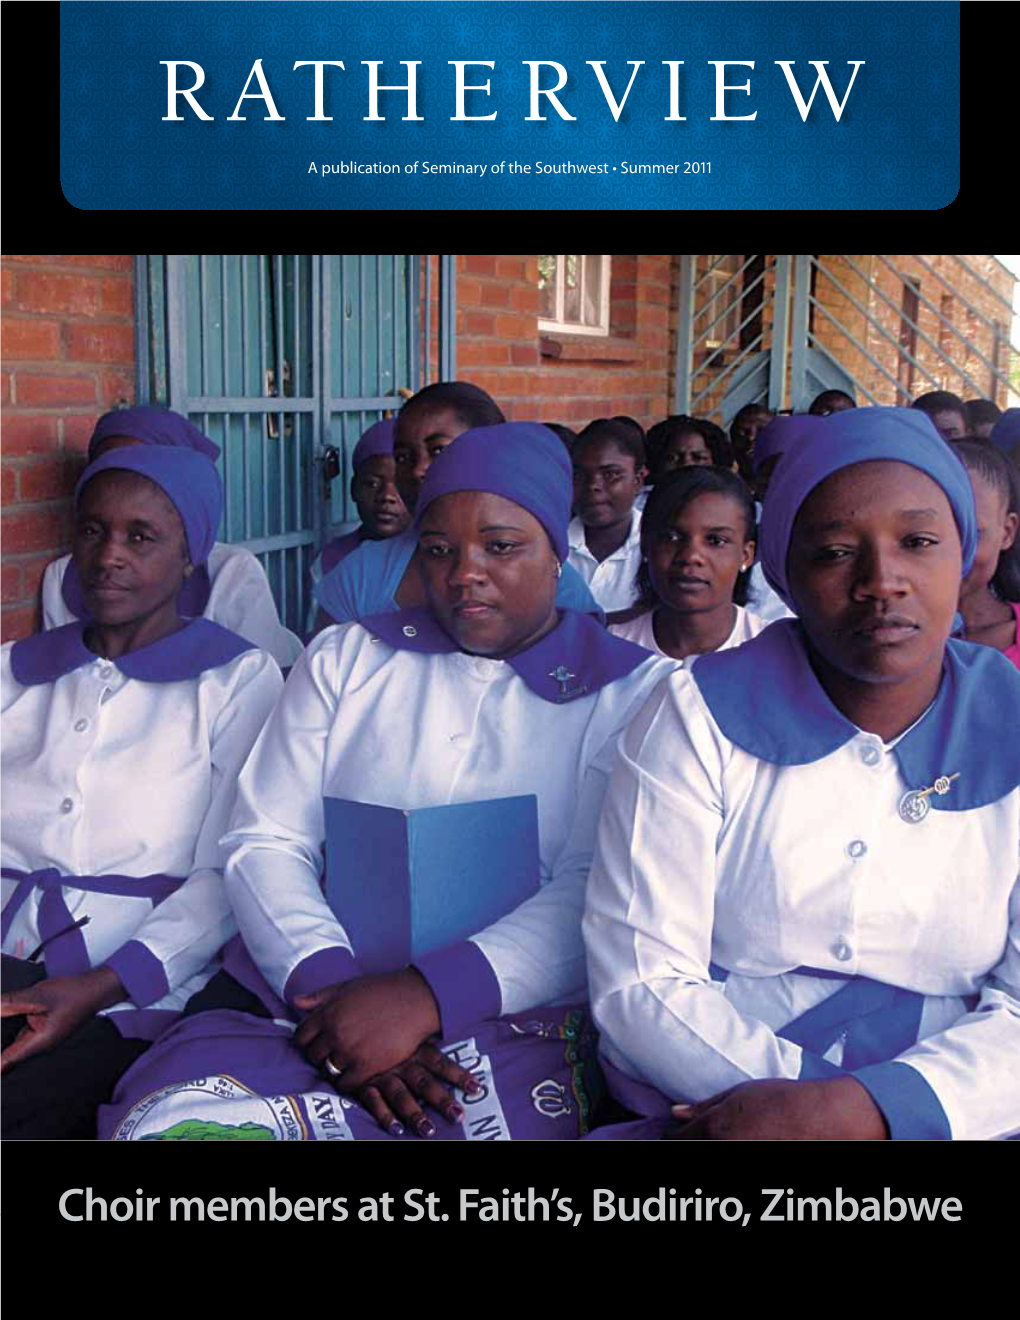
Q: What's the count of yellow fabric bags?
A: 0